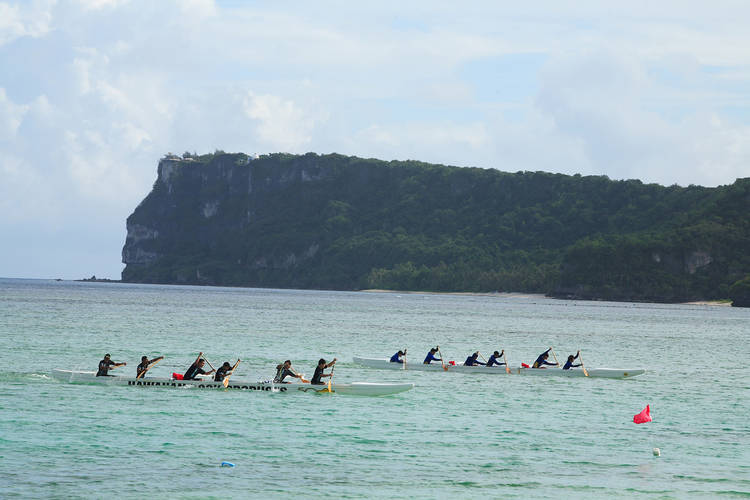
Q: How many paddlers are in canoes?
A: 12